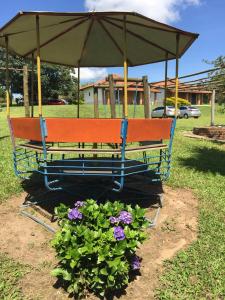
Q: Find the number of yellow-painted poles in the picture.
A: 4